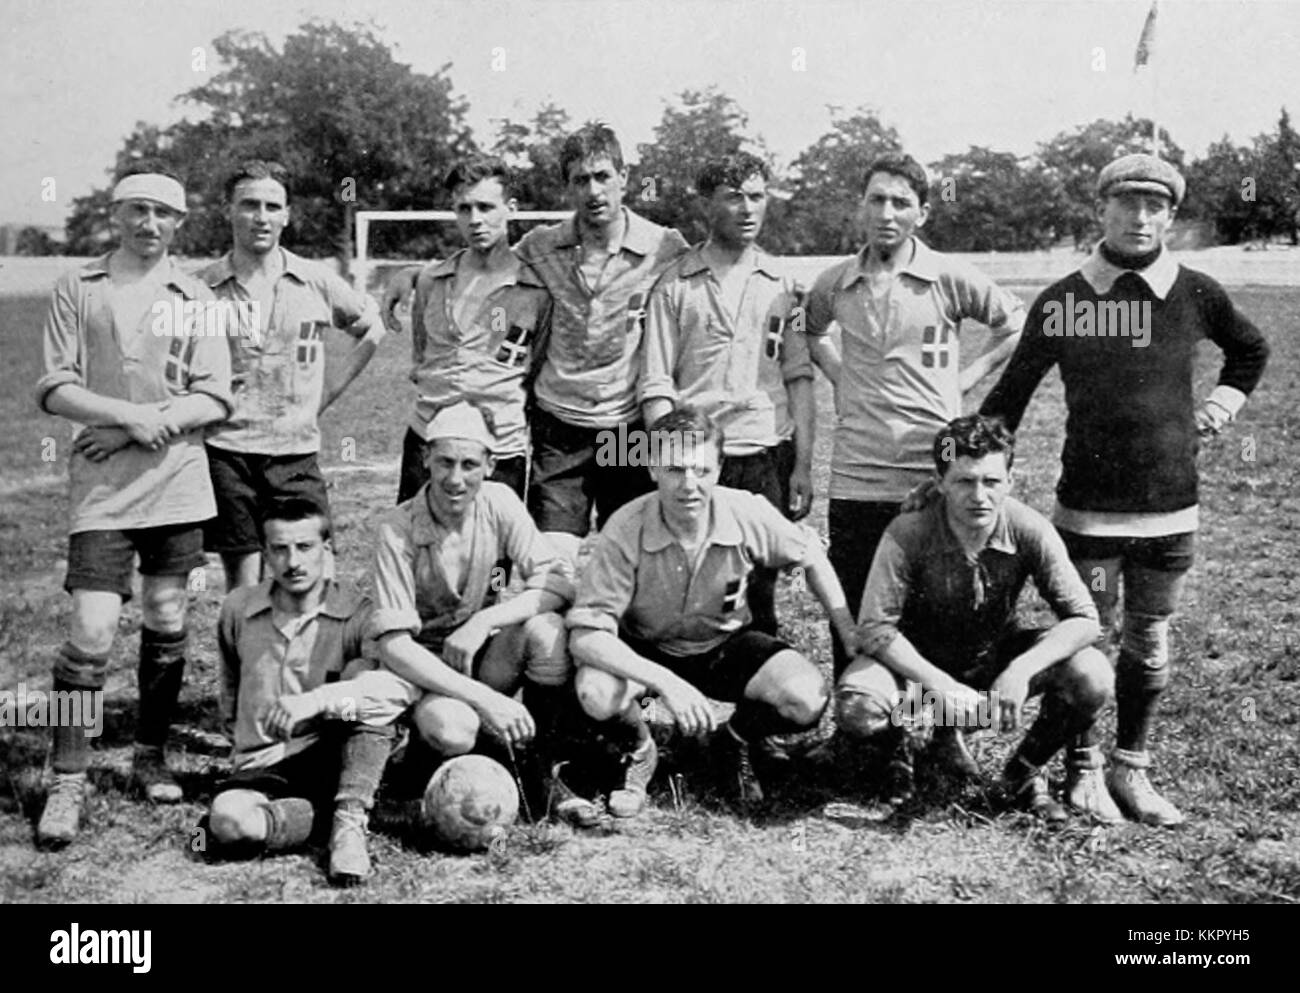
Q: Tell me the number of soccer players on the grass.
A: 11